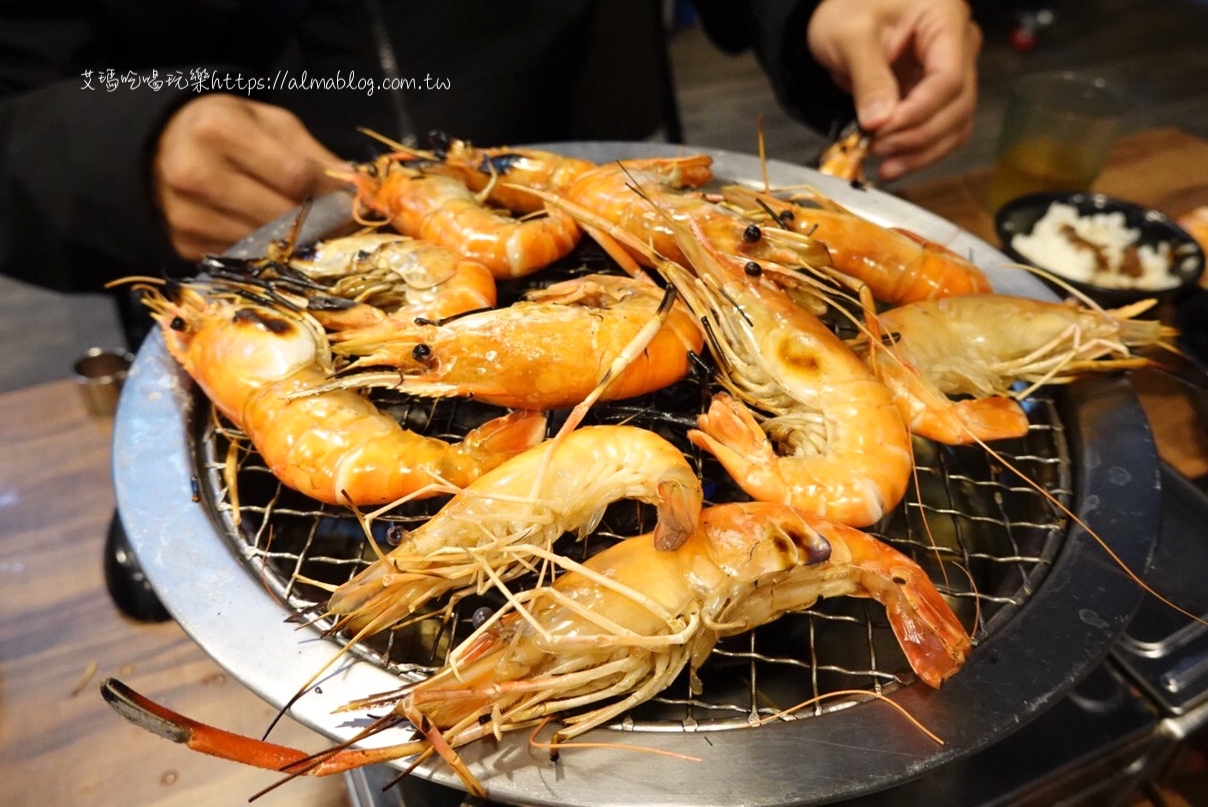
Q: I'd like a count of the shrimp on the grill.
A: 11